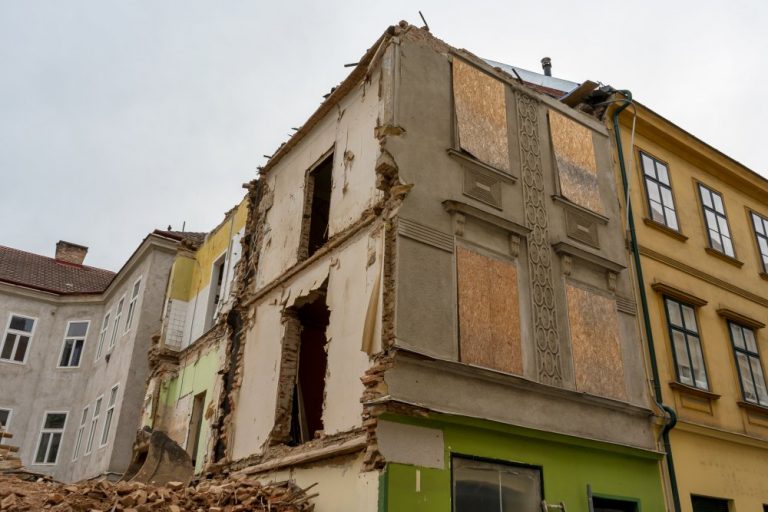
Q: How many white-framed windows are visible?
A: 10